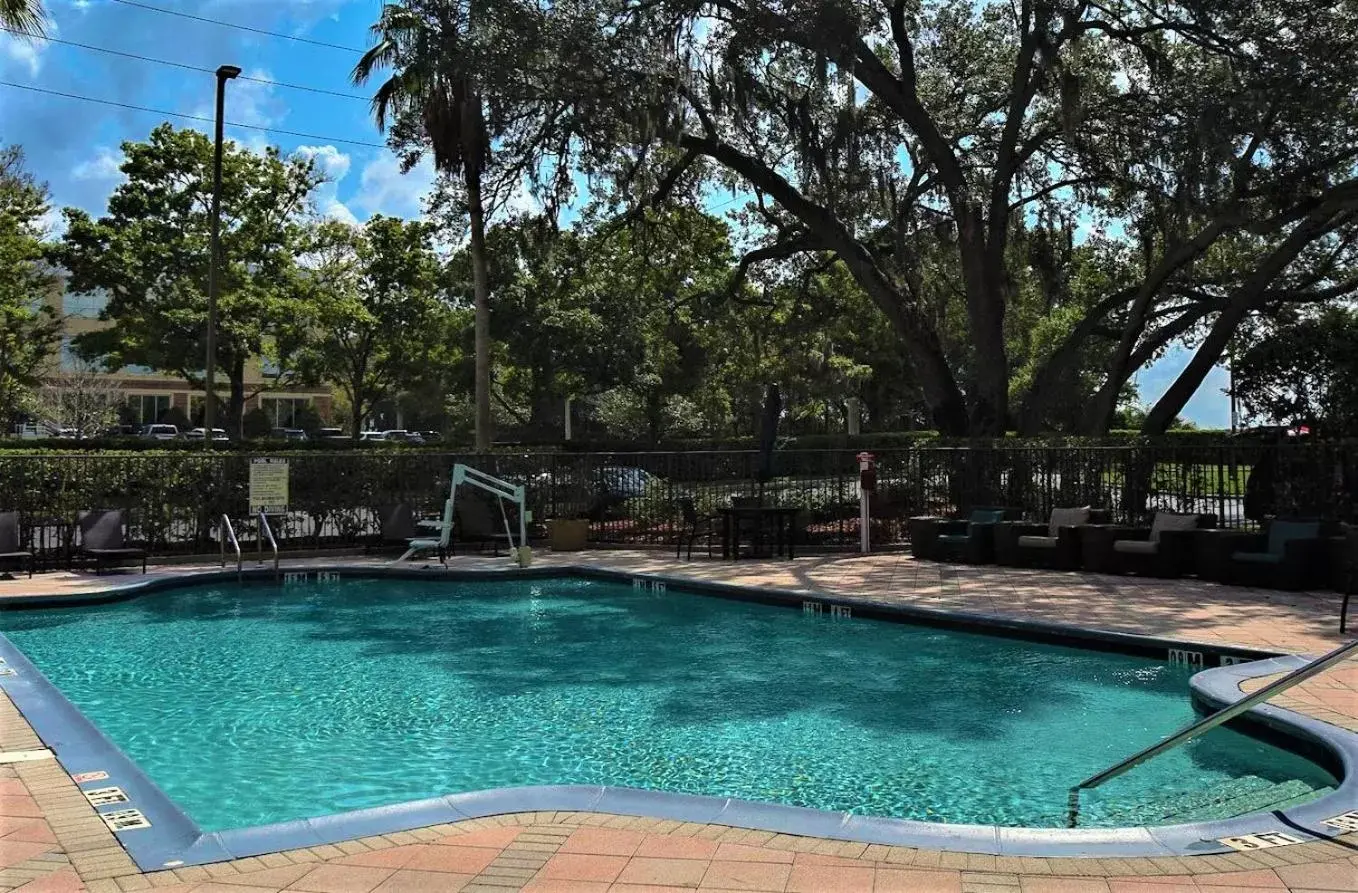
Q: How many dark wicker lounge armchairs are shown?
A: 4